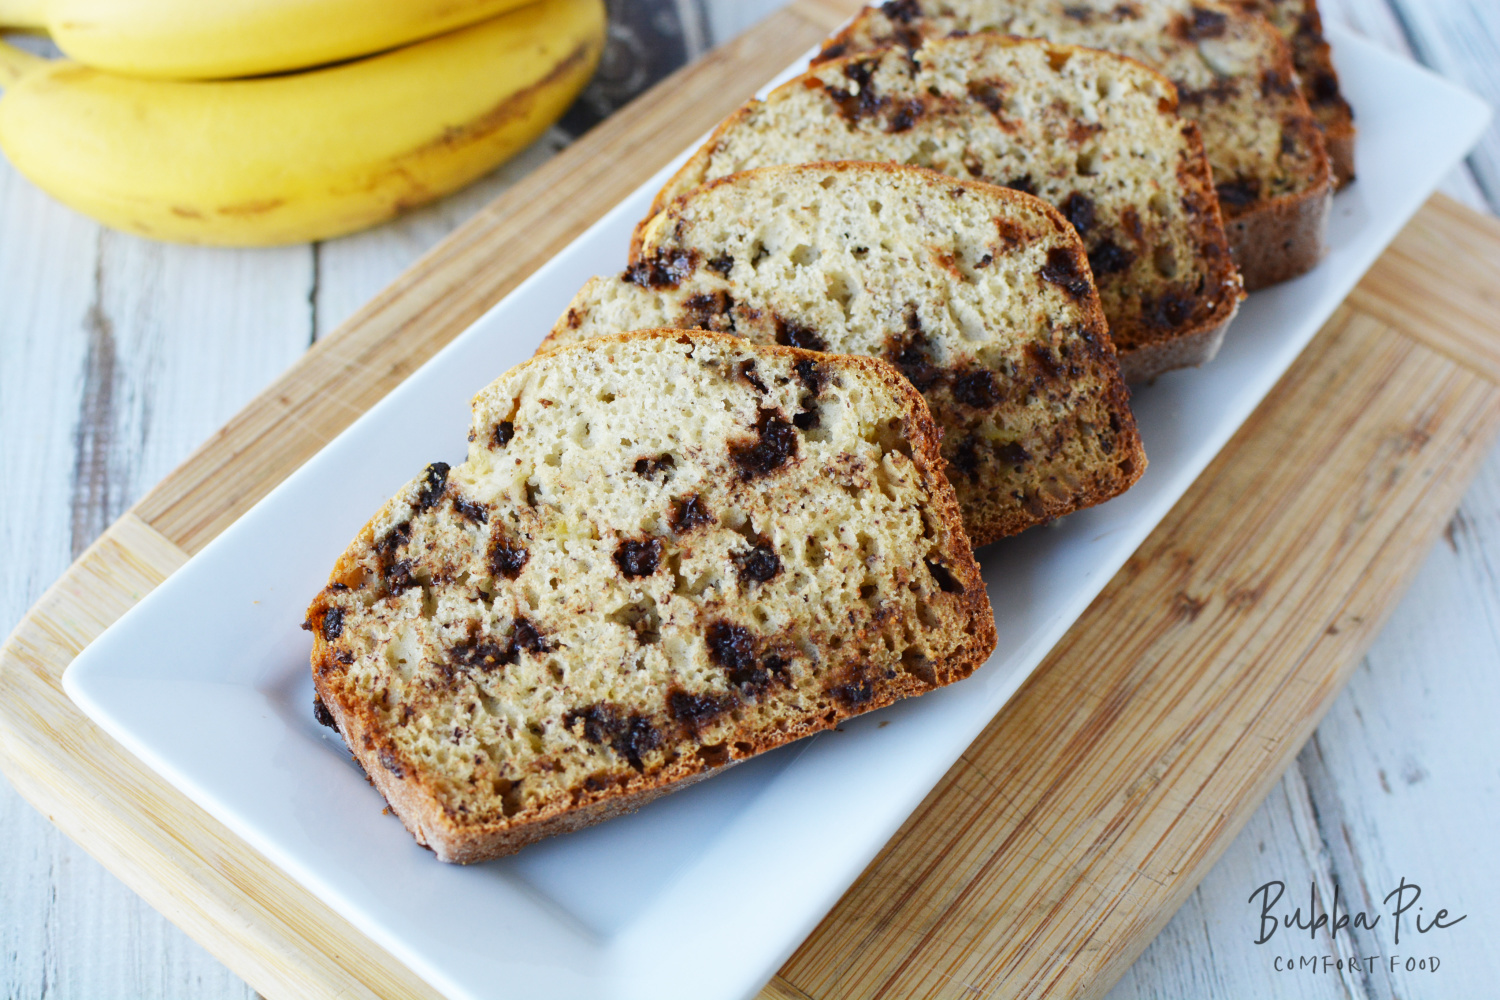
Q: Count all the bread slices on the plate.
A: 5